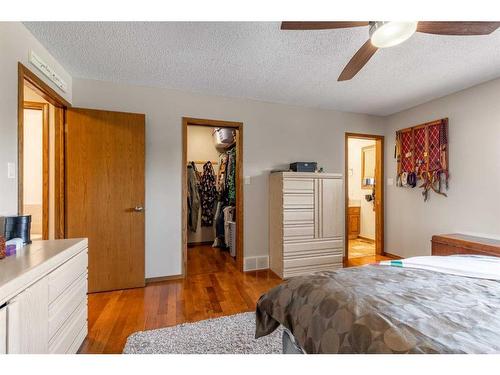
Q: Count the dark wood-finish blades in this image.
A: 3